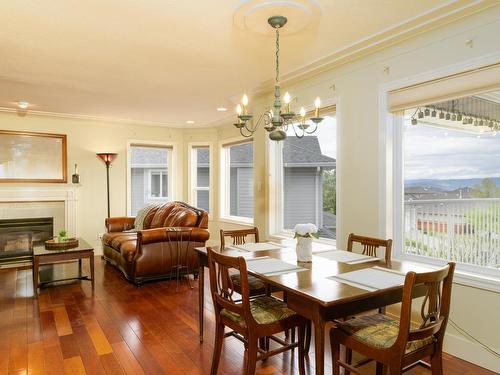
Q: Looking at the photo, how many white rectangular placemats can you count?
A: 4